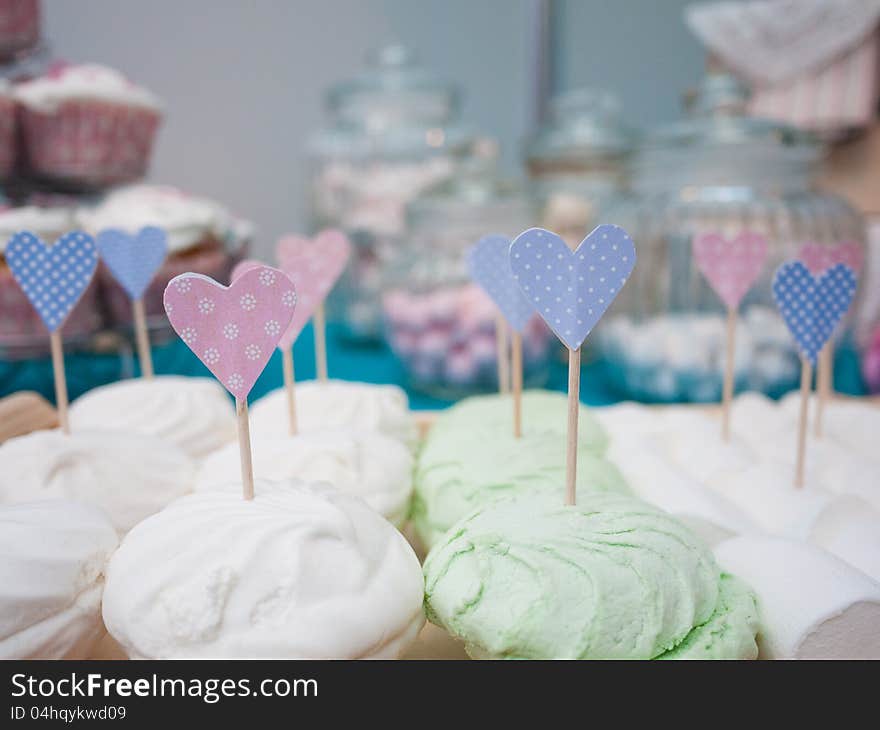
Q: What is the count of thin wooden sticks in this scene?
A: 11